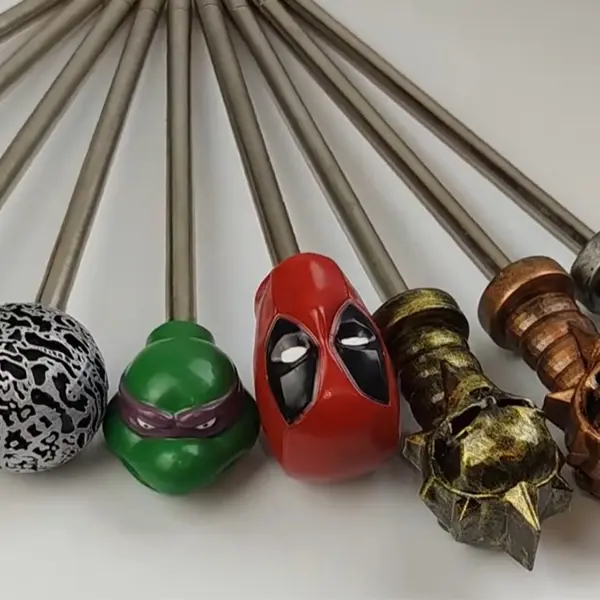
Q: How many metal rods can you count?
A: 9